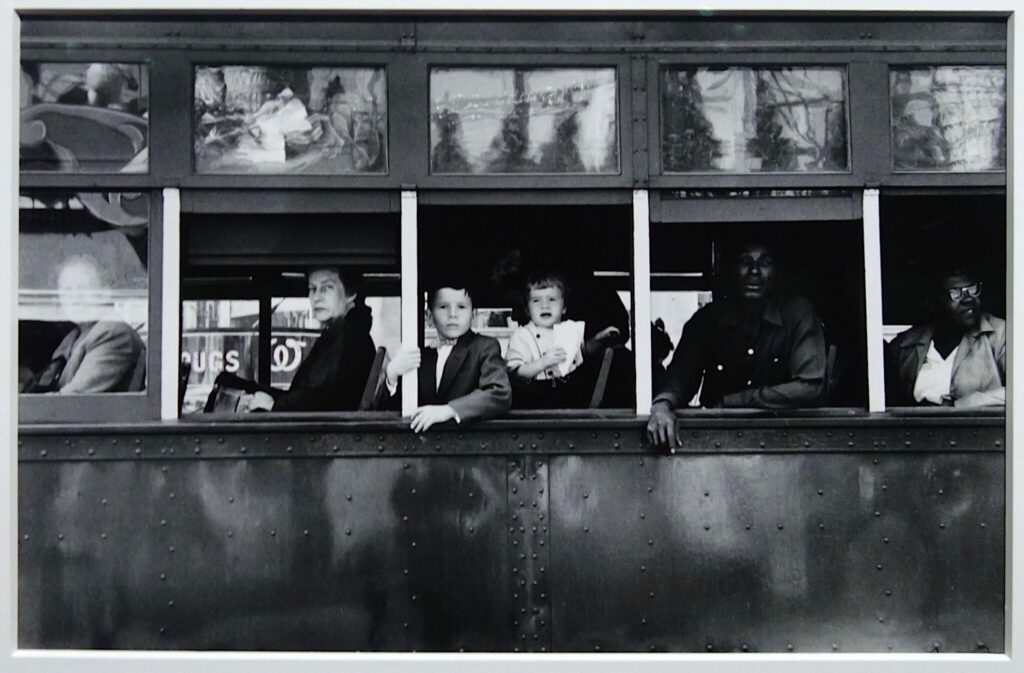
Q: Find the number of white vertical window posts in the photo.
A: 4